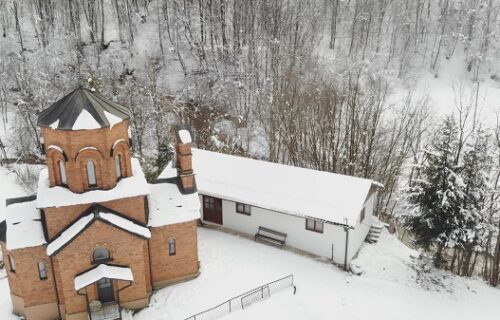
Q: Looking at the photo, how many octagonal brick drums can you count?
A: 1